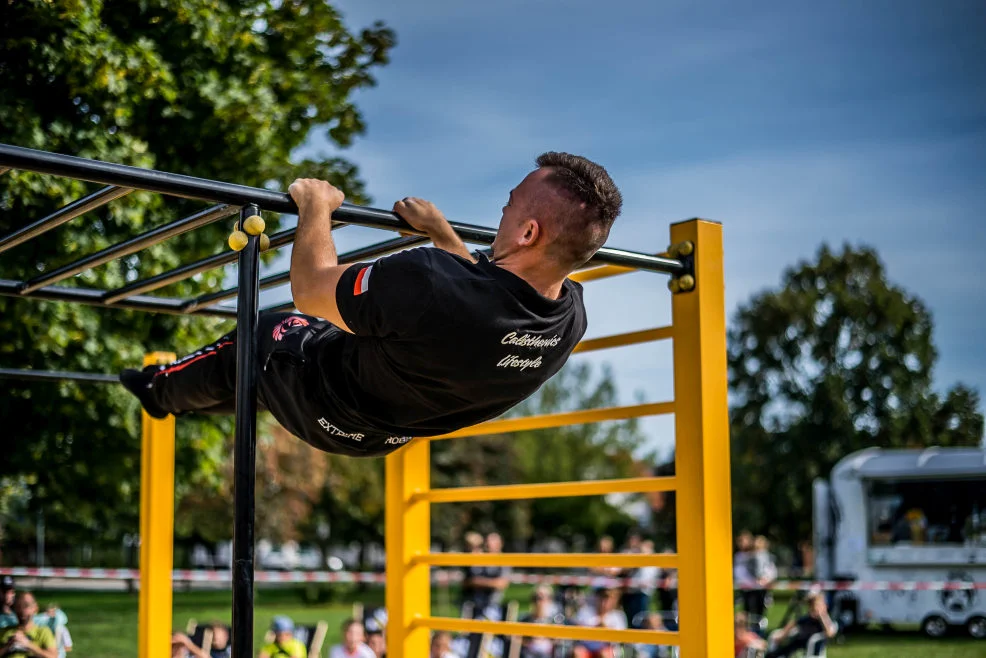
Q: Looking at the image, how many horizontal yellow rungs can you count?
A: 6